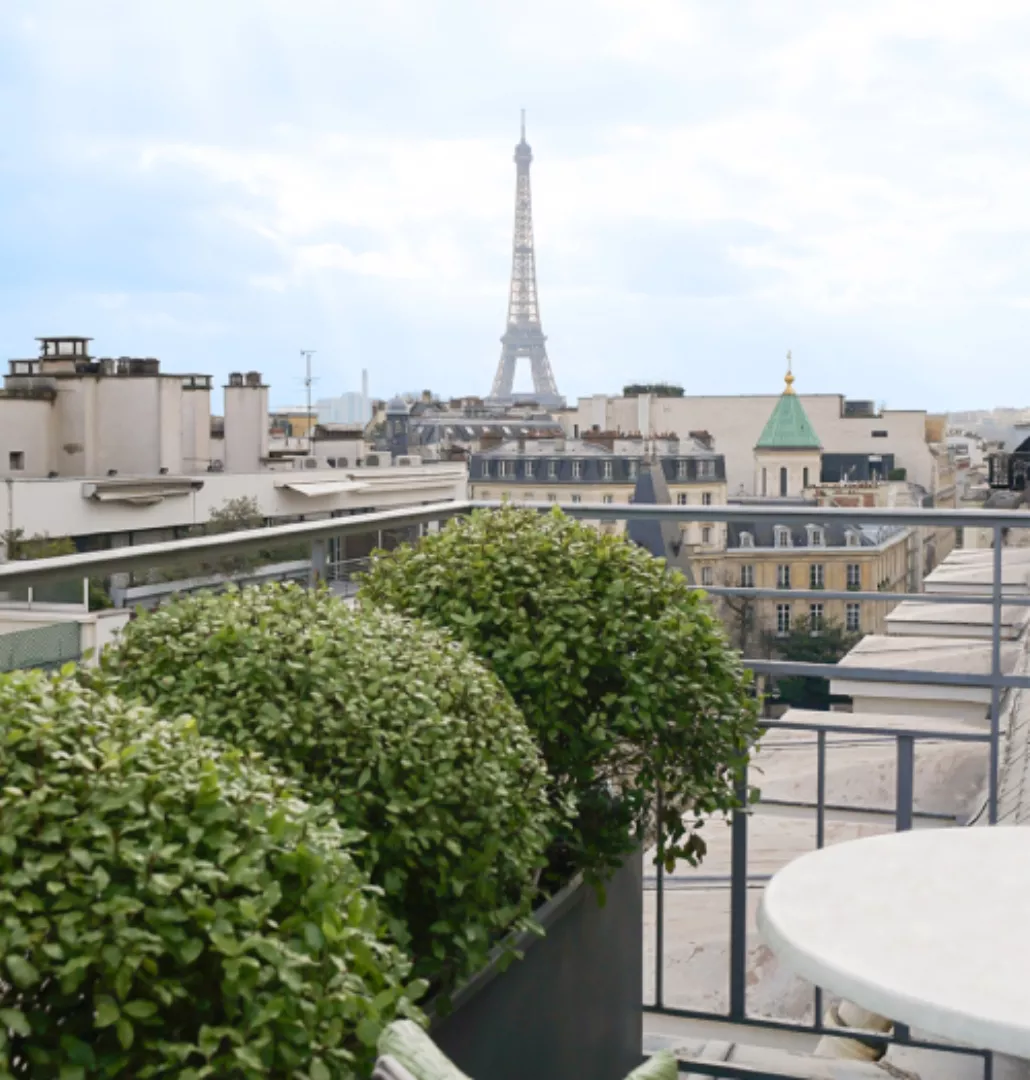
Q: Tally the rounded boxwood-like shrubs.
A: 3